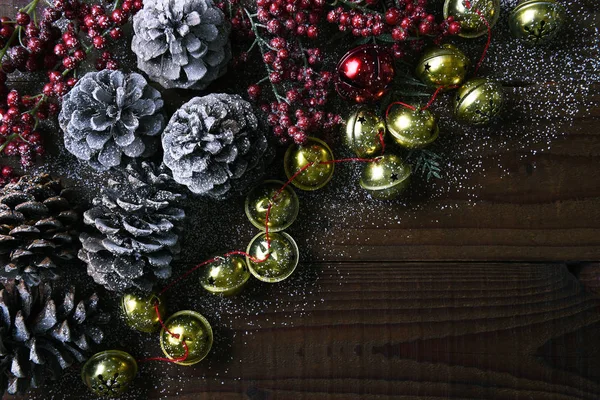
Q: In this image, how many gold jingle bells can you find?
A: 14